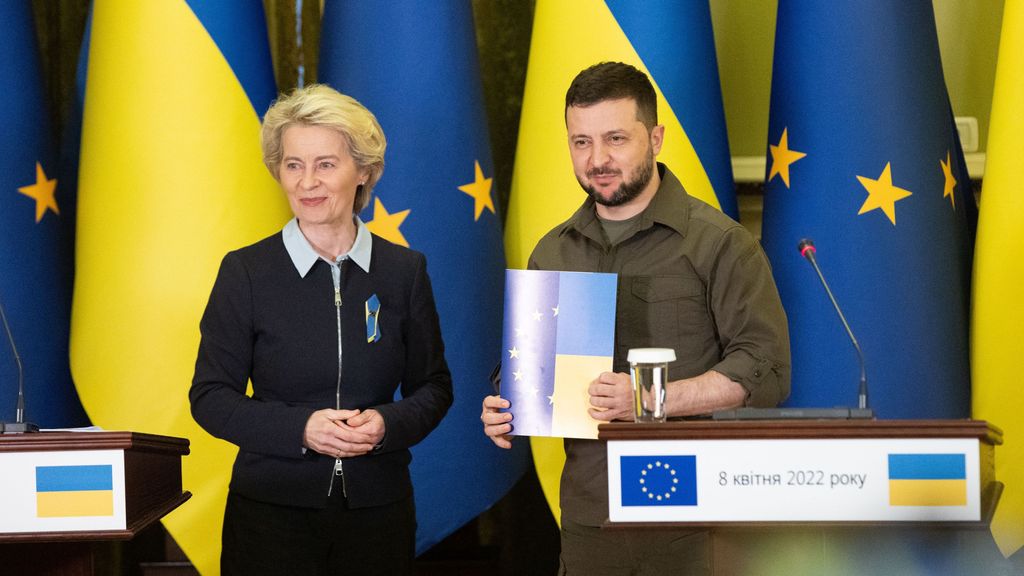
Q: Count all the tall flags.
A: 6